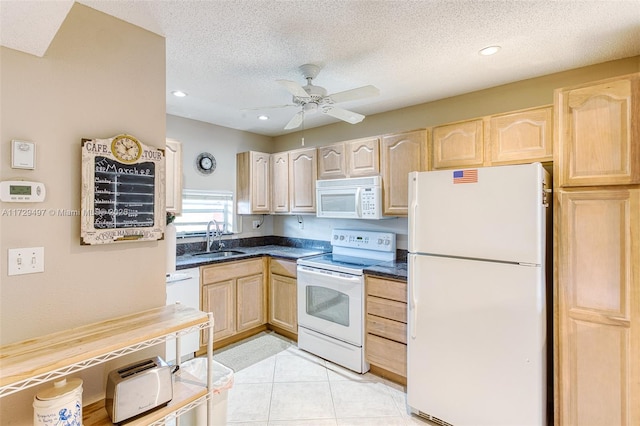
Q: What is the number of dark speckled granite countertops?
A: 2